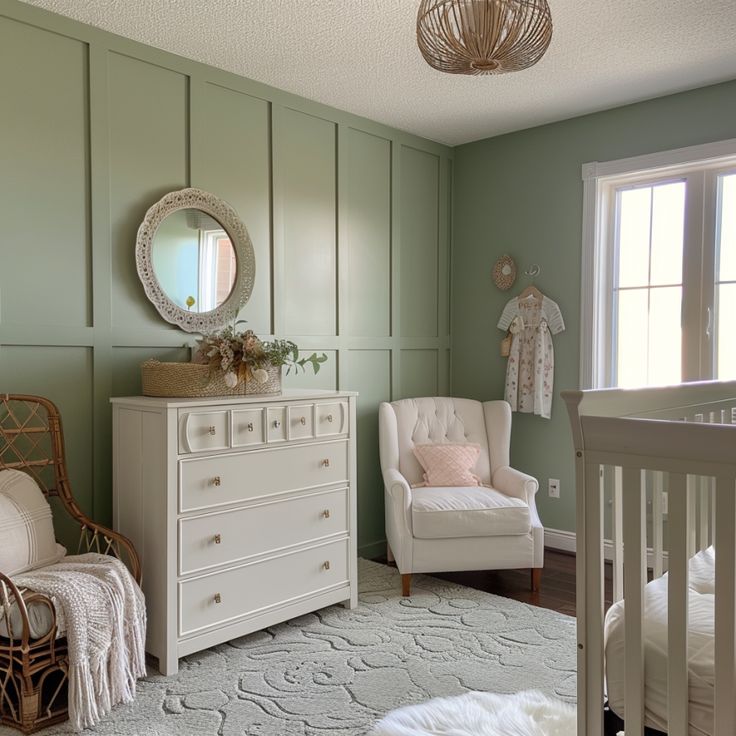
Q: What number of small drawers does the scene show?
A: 5